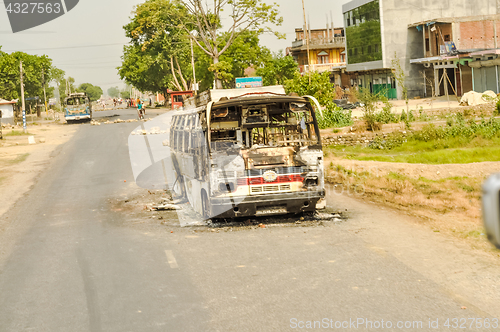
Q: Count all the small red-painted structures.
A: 1